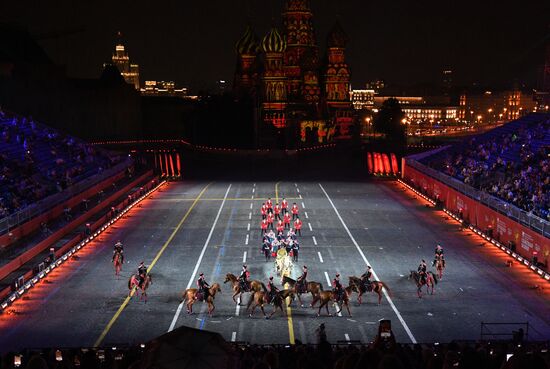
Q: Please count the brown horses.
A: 10